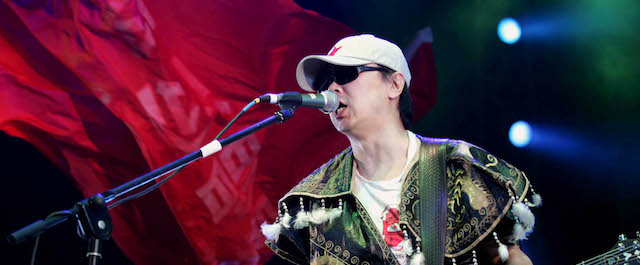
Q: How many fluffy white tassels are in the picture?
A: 11